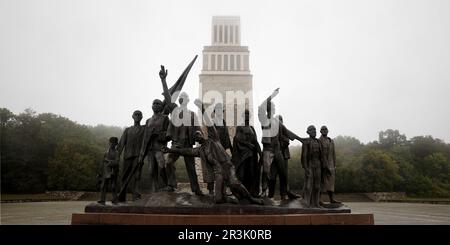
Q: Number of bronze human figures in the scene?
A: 11